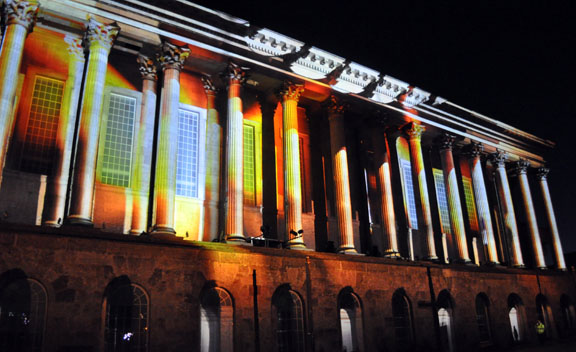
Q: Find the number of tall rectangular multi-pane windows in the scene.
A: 7